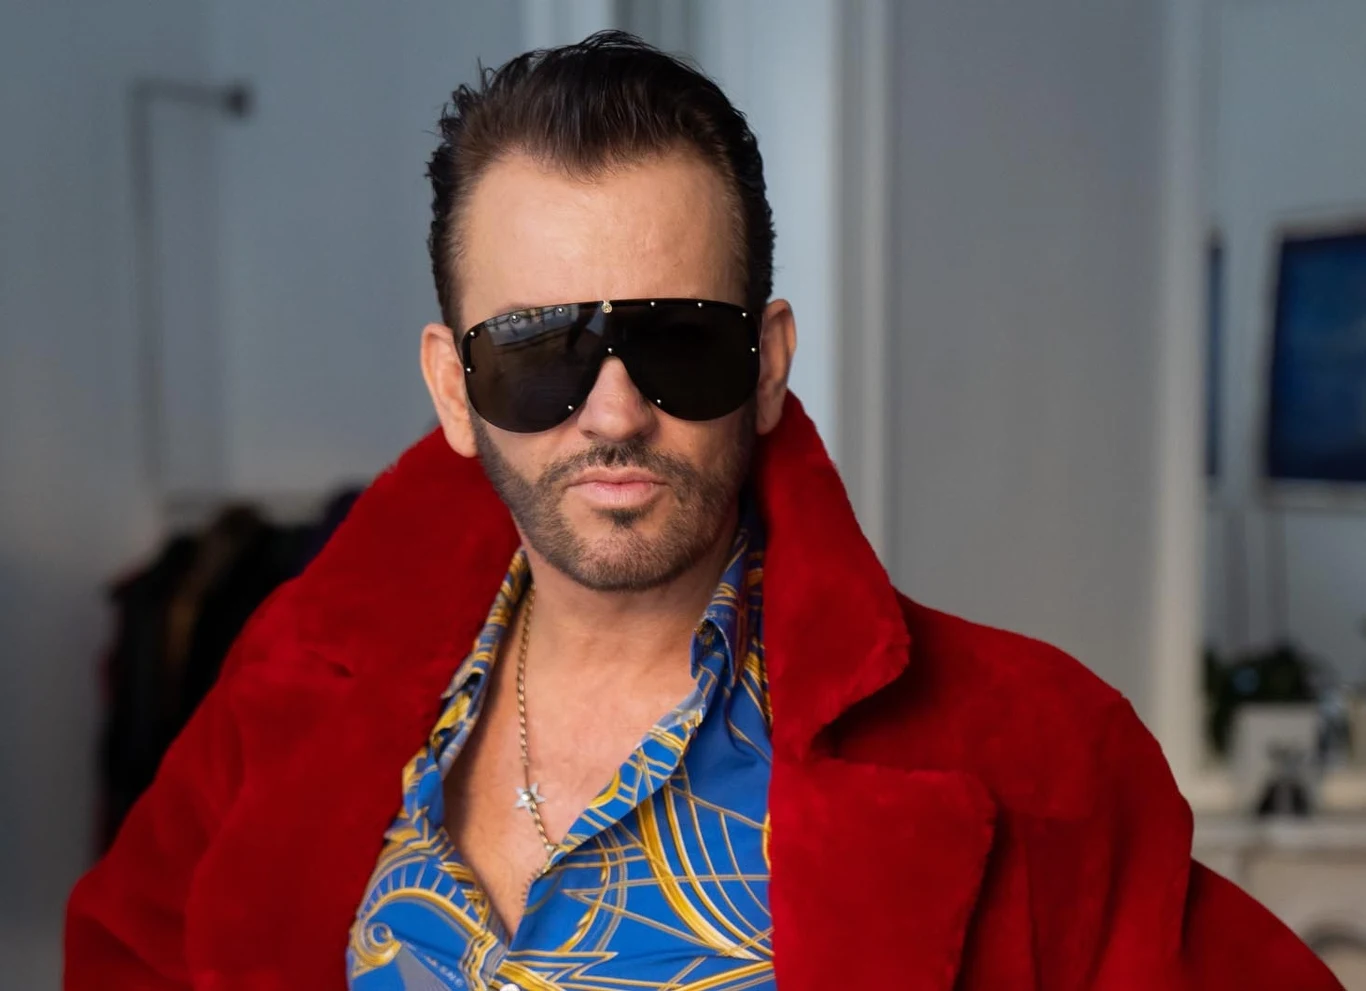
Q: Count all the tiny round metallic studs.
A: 11